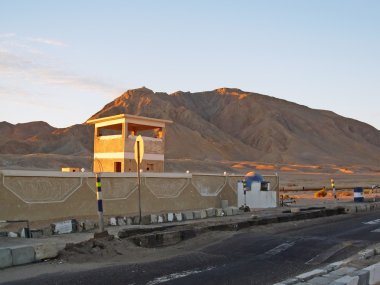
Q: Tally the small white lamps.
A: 4